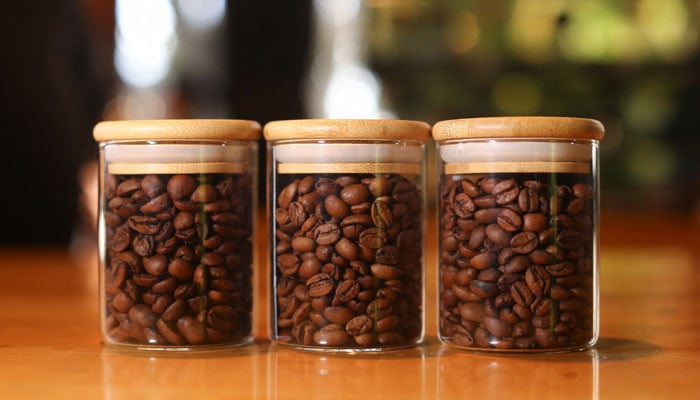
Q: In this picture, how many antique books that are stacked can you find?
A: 0